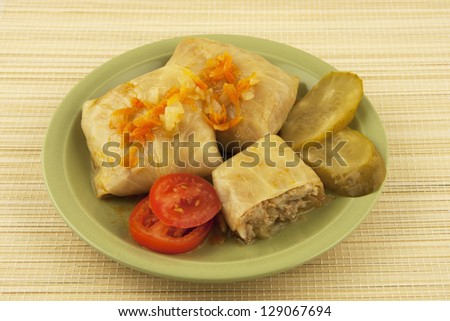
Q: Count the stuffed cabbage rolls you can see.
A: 3